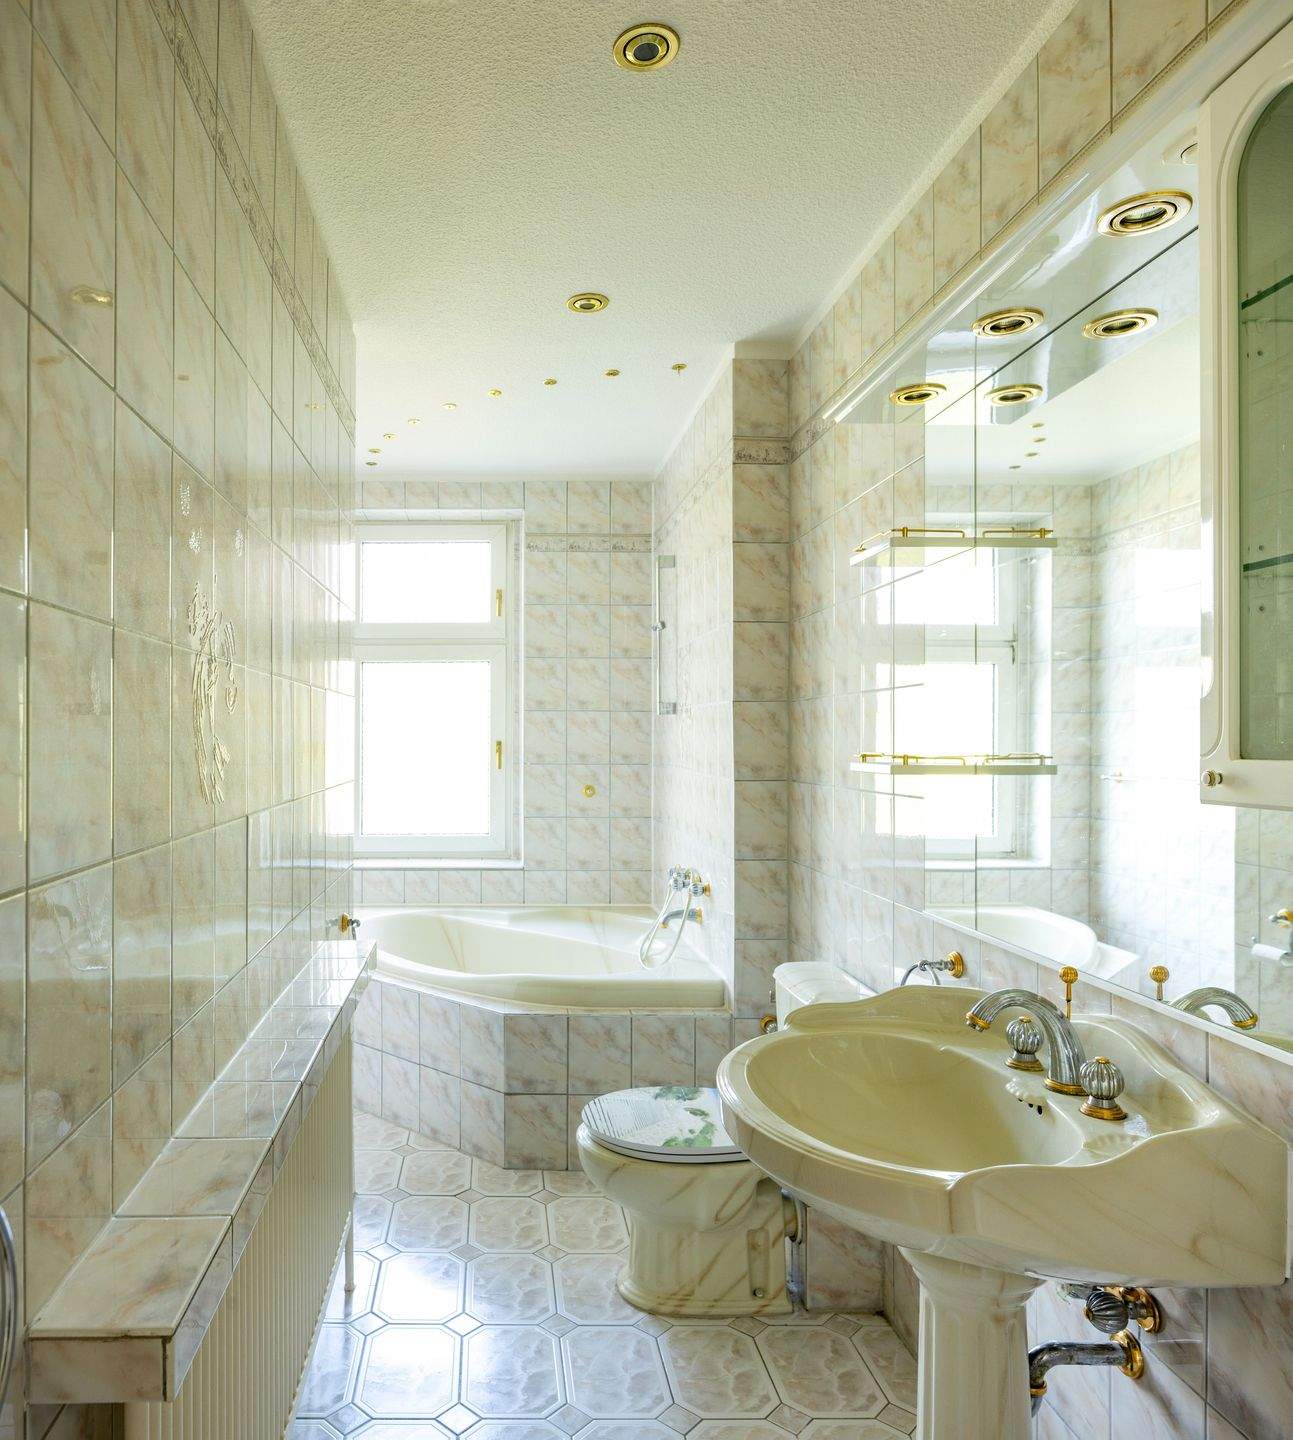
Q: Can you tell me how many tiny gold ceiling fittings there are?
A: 9